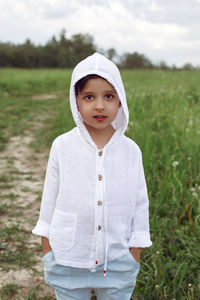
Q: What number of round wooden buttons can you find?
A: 4